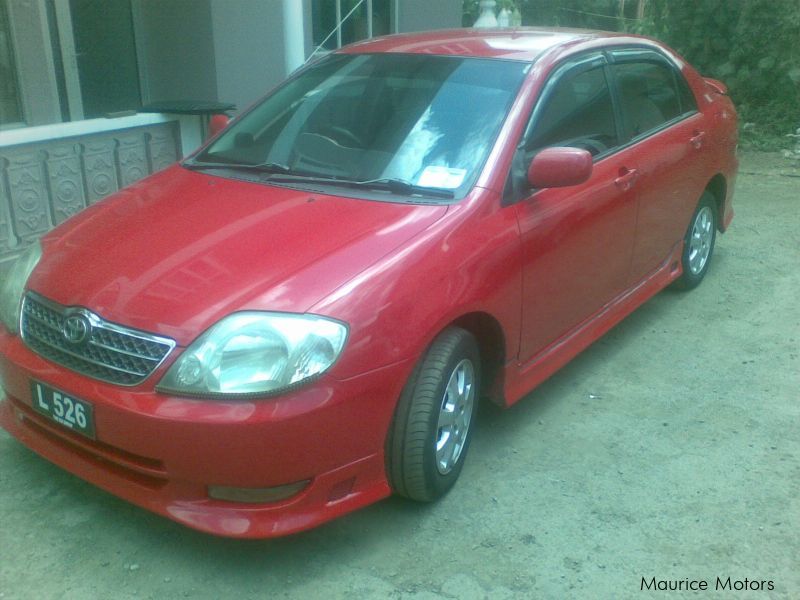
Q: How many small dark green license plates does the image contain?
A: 1